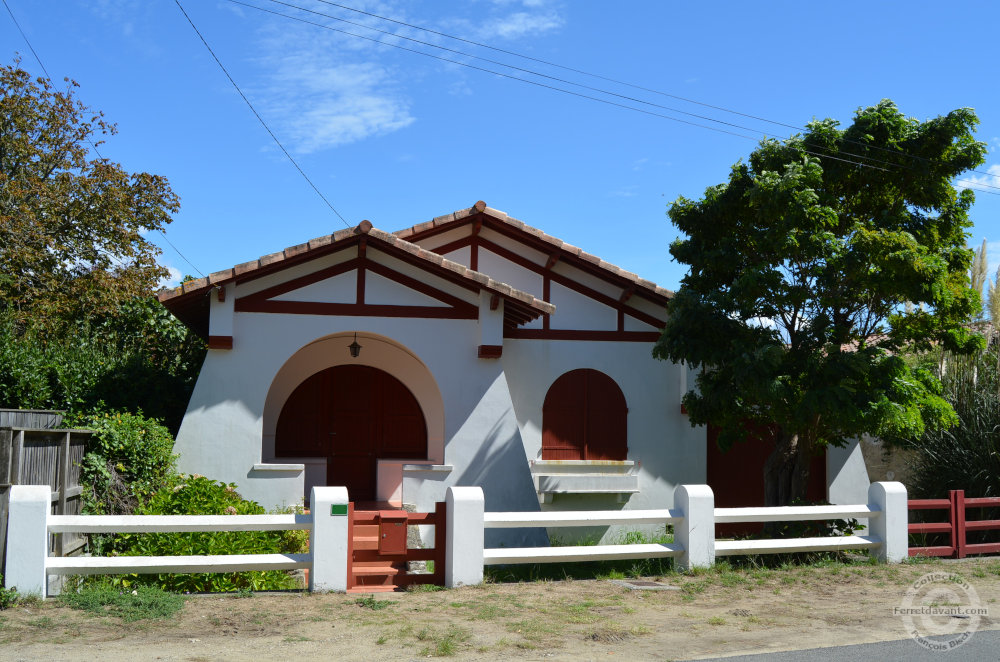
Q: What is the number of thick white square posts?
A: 5